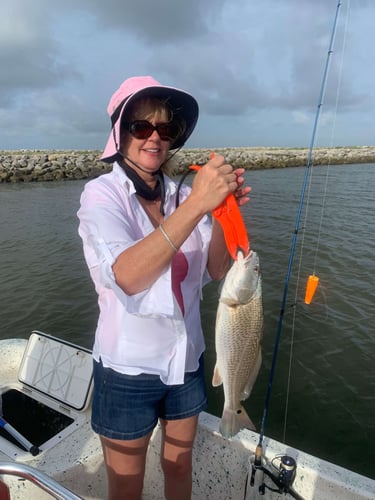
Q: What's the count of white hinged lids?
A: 1